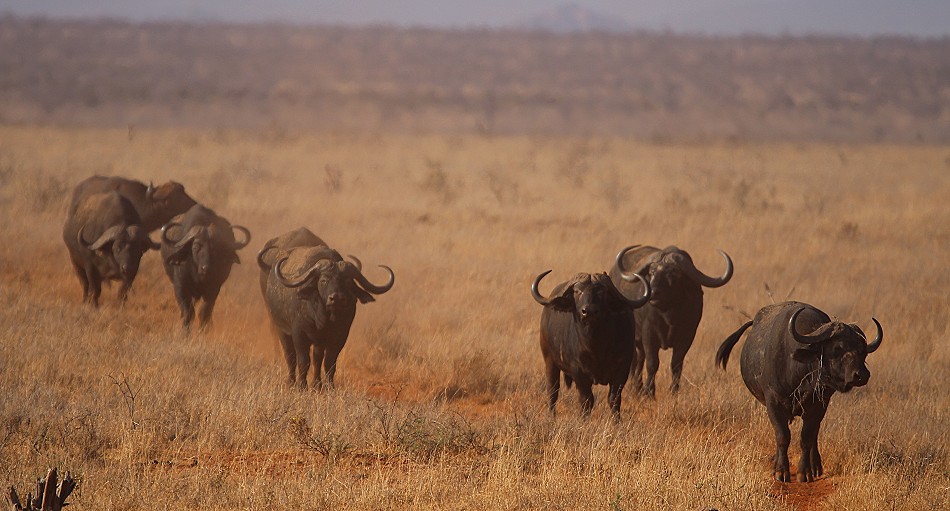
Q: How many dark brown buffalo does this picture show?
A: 8